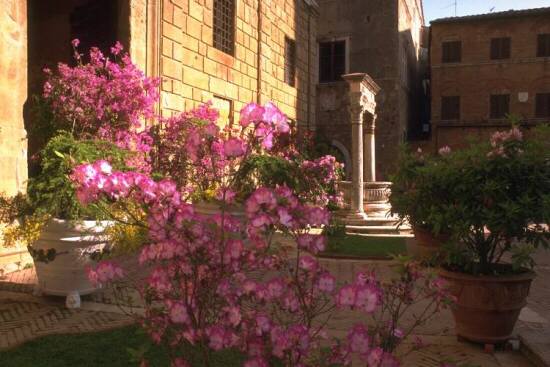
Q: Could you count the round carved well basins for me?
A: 1